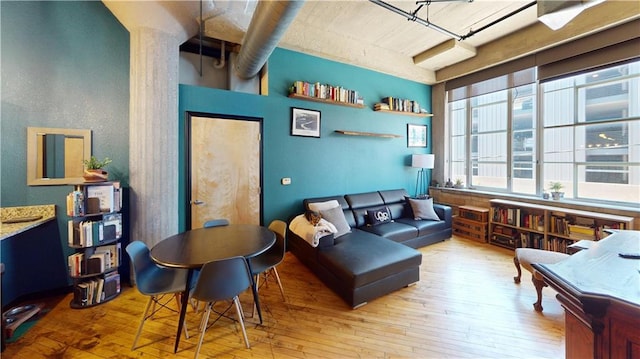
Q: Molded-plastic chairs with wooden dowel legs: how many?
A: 4